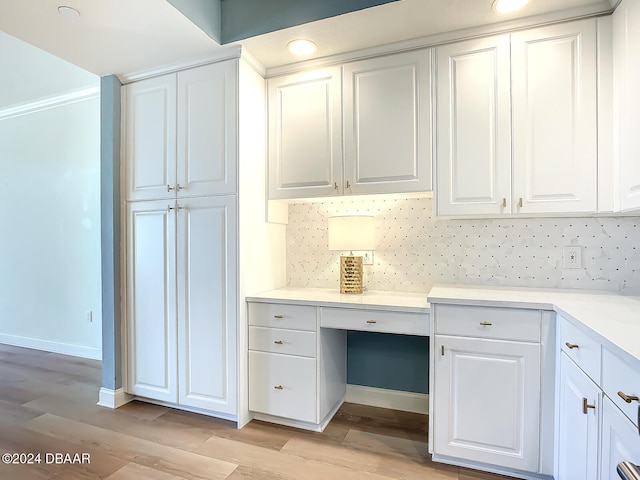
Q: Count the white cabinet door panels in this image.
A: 12